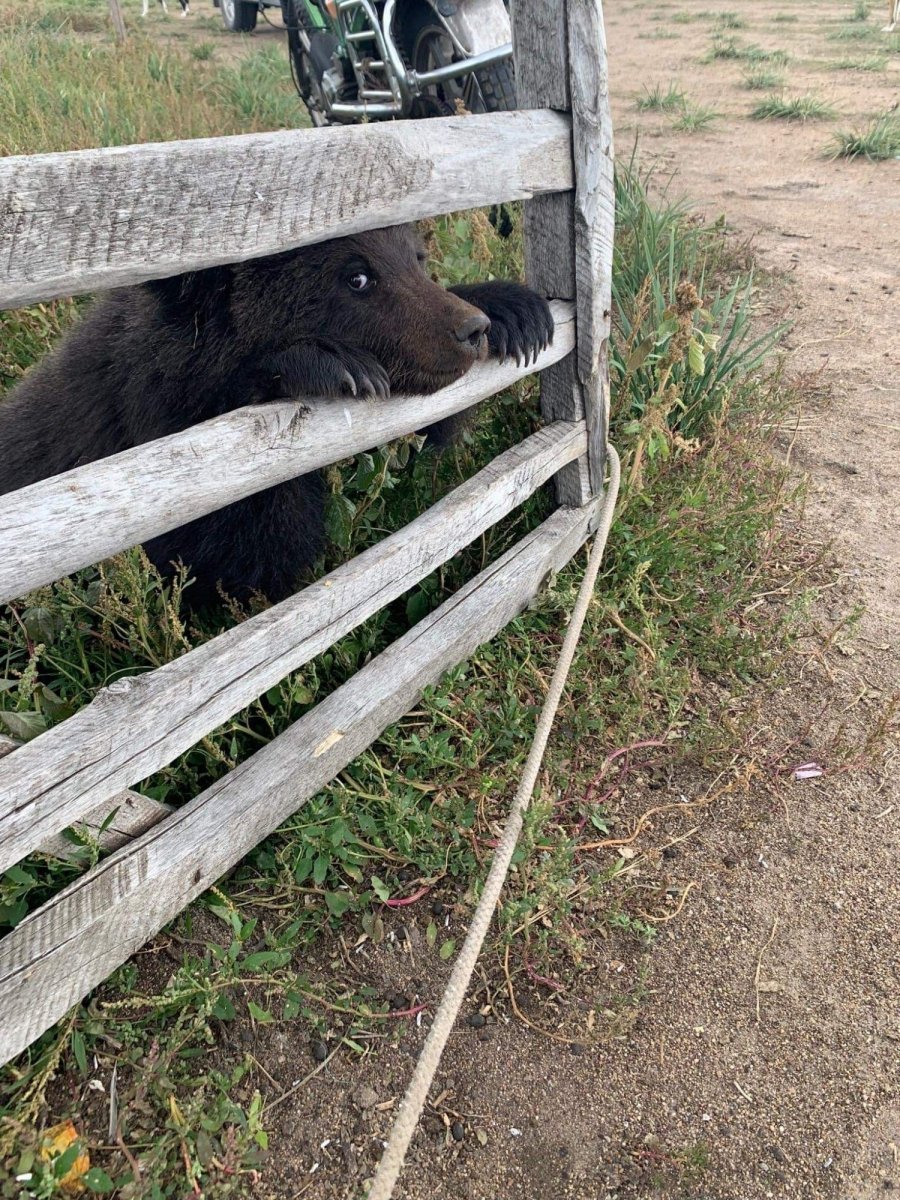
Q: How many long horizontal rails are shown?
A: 4